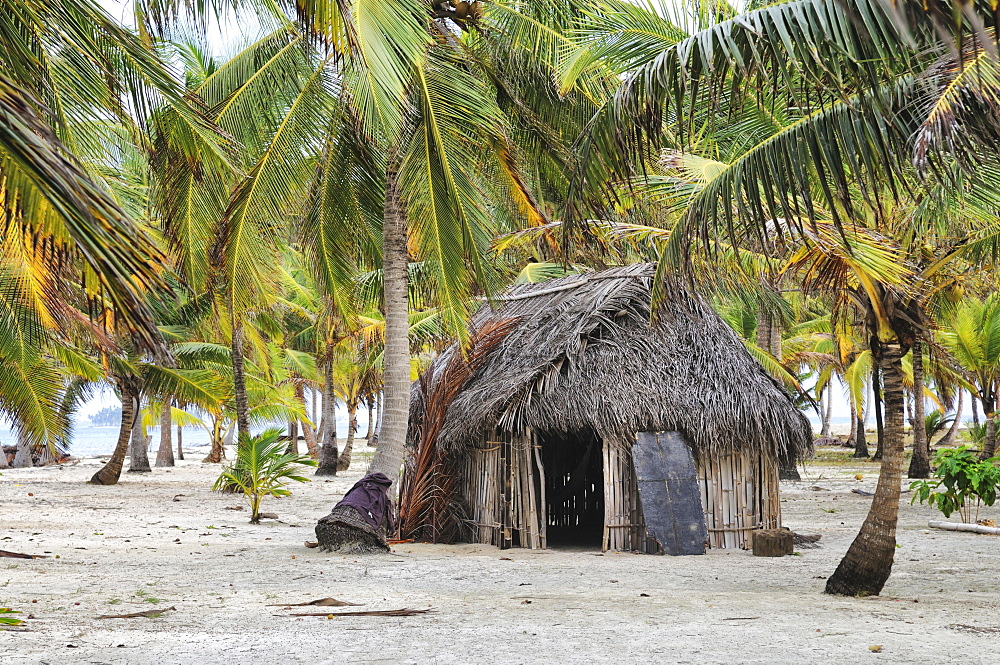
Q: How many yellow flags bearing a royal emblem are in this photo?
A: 0